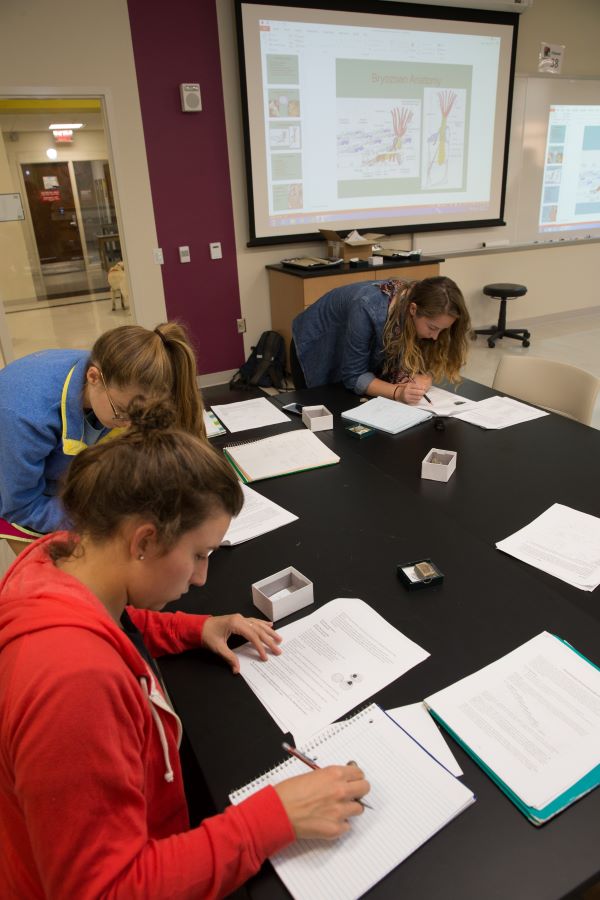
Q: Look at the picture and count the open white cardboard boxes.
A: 3